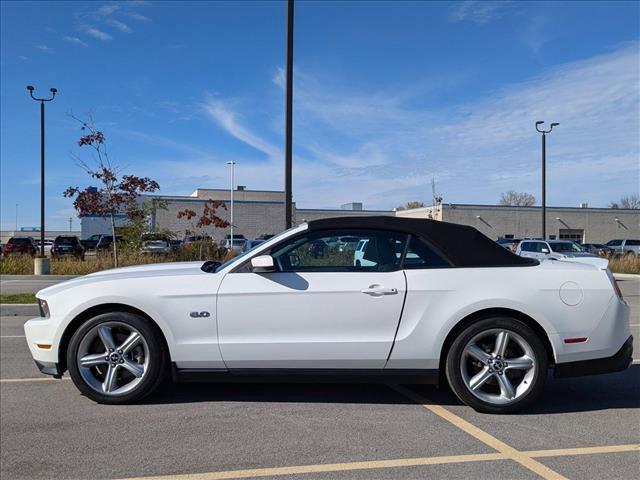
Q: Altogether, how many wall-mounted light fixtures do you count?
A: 3